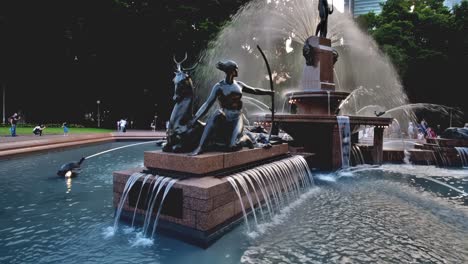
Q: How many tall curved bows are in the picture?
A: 1